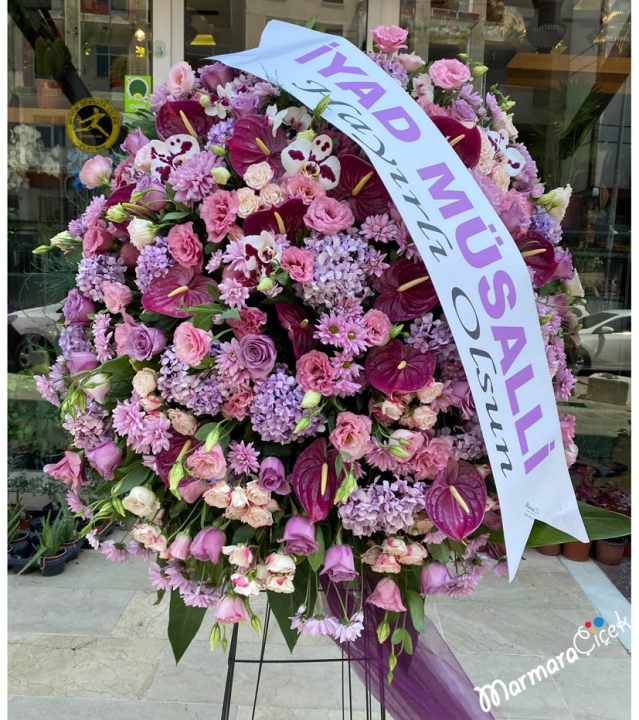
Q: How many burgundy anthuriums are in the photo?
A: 14